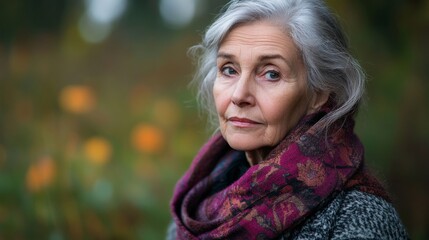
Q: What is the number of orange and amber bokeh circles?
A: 4